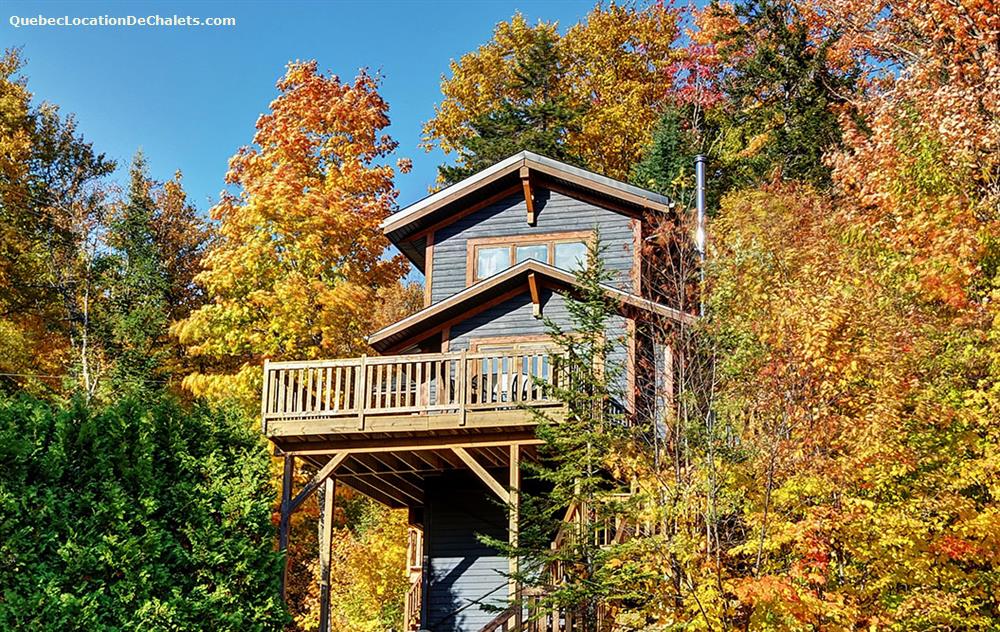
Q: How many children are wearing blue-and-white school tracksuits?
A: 0